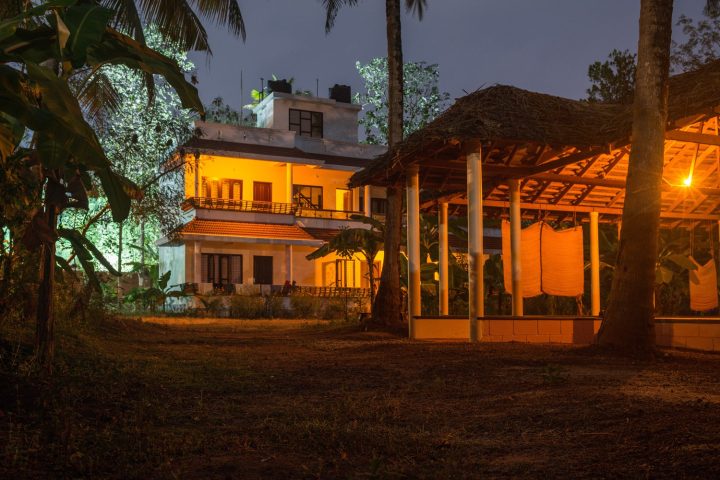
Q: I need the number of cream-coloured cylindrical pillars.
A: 5